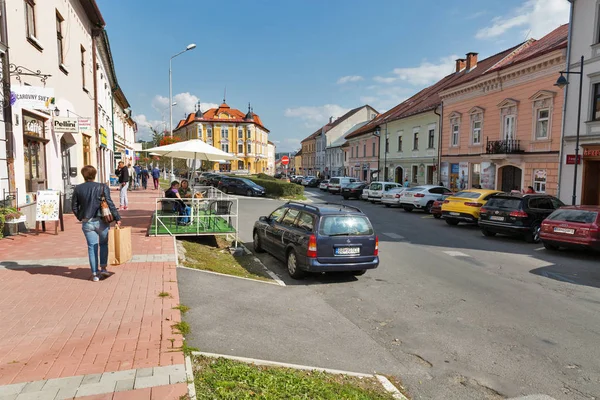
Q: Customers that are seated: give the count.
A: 2